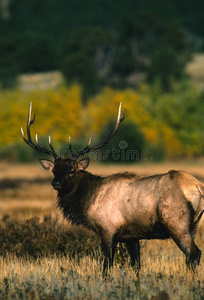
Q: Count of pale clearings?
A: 2